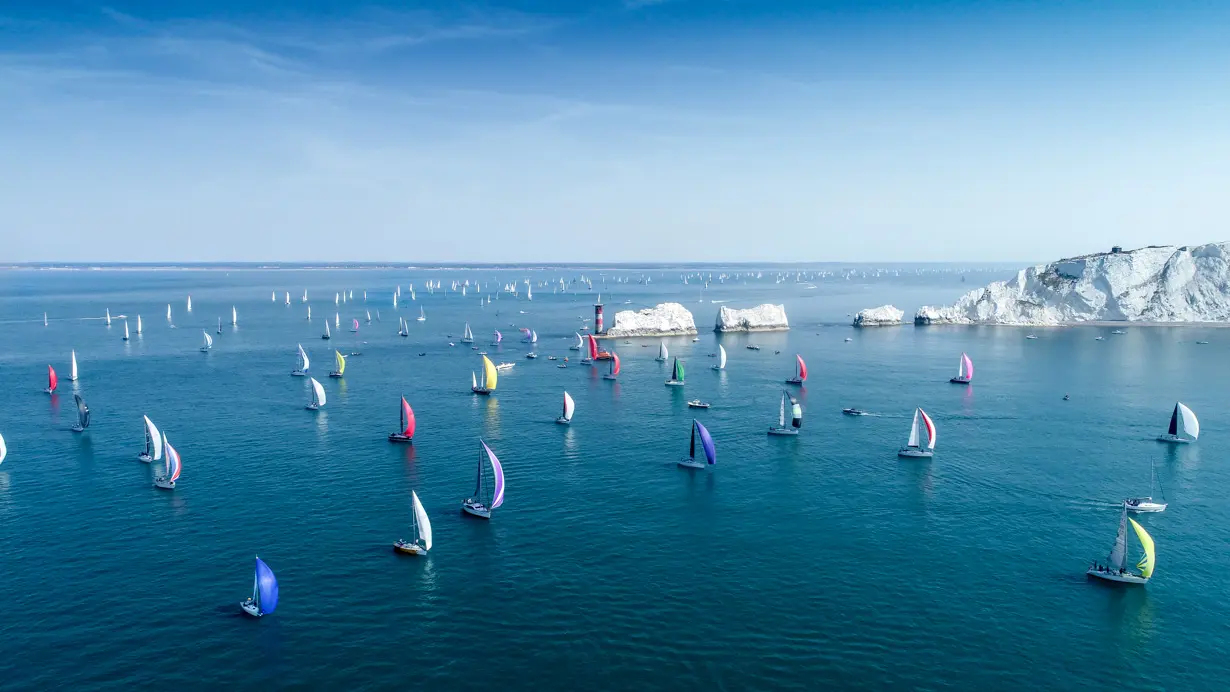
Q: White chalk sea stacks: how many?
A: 3